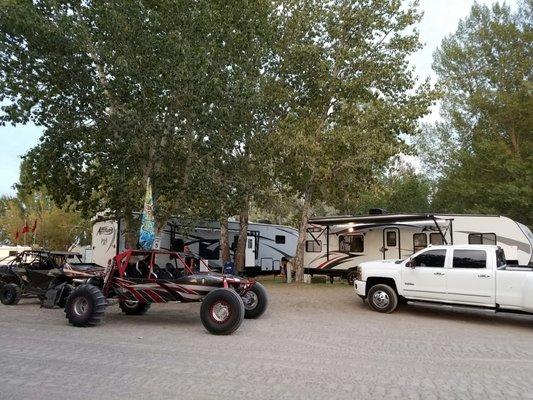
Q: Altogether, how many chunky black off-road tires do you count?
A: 5